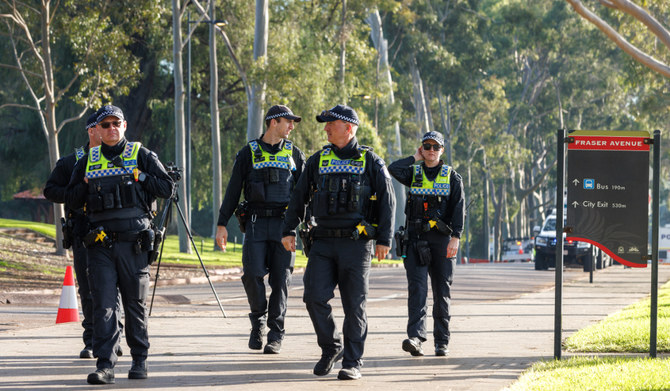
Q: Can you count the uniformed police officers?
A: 5